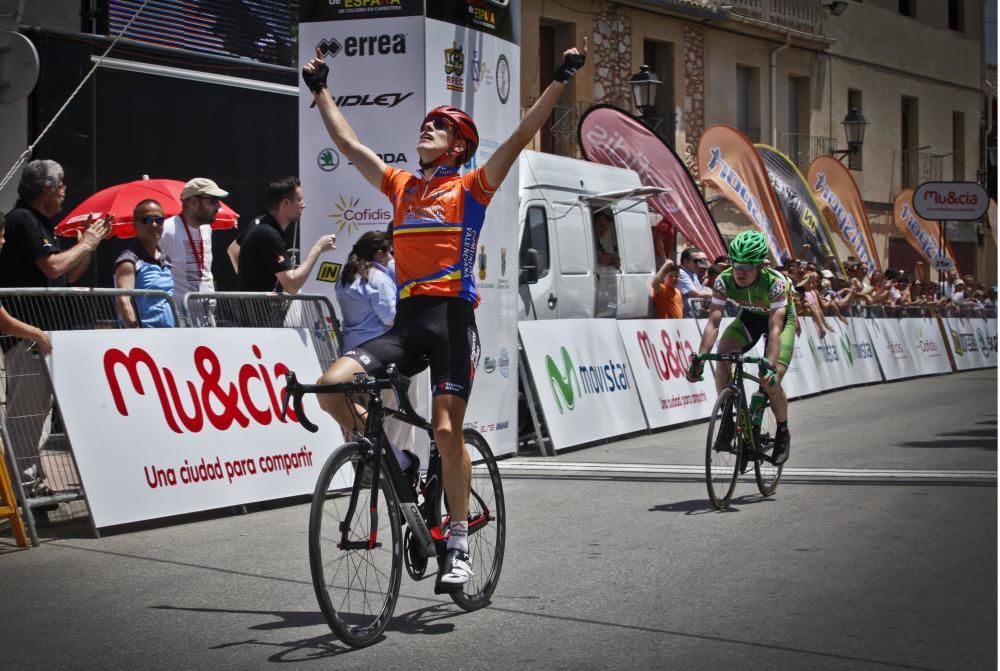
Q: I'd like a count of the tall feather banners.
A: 5